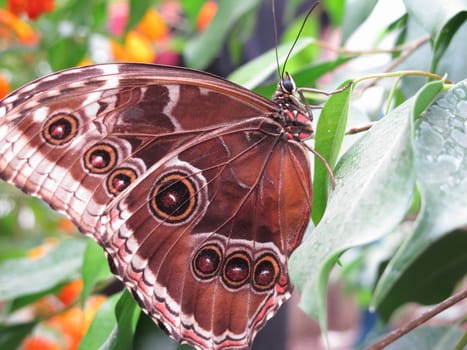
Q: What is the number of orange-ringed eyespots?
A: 7